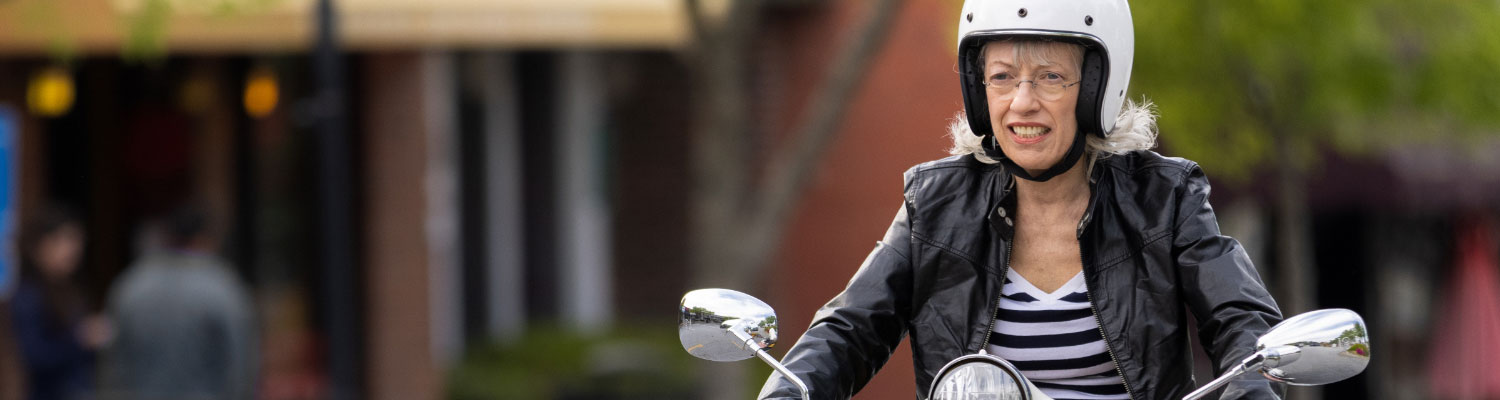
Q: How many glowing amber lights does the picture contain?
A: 2